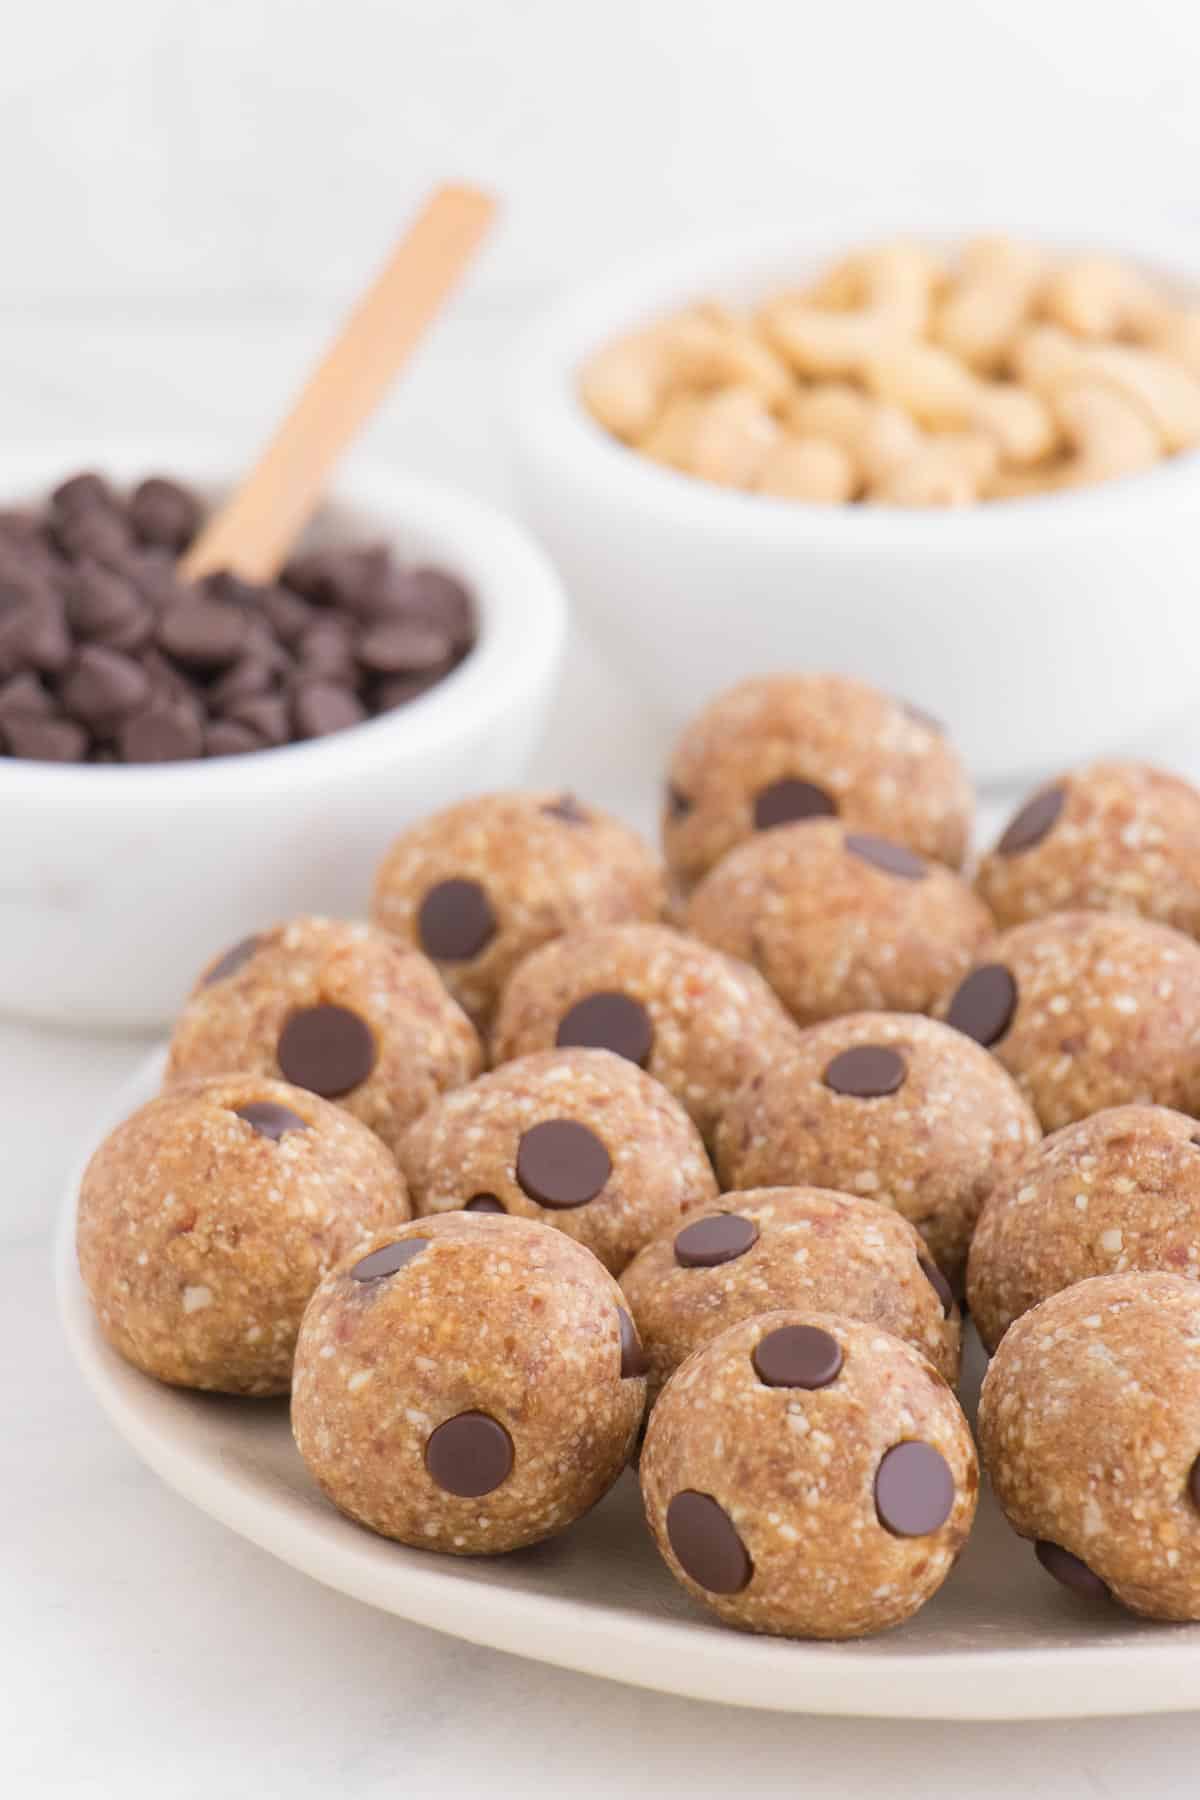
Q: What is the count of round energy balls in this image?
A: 15